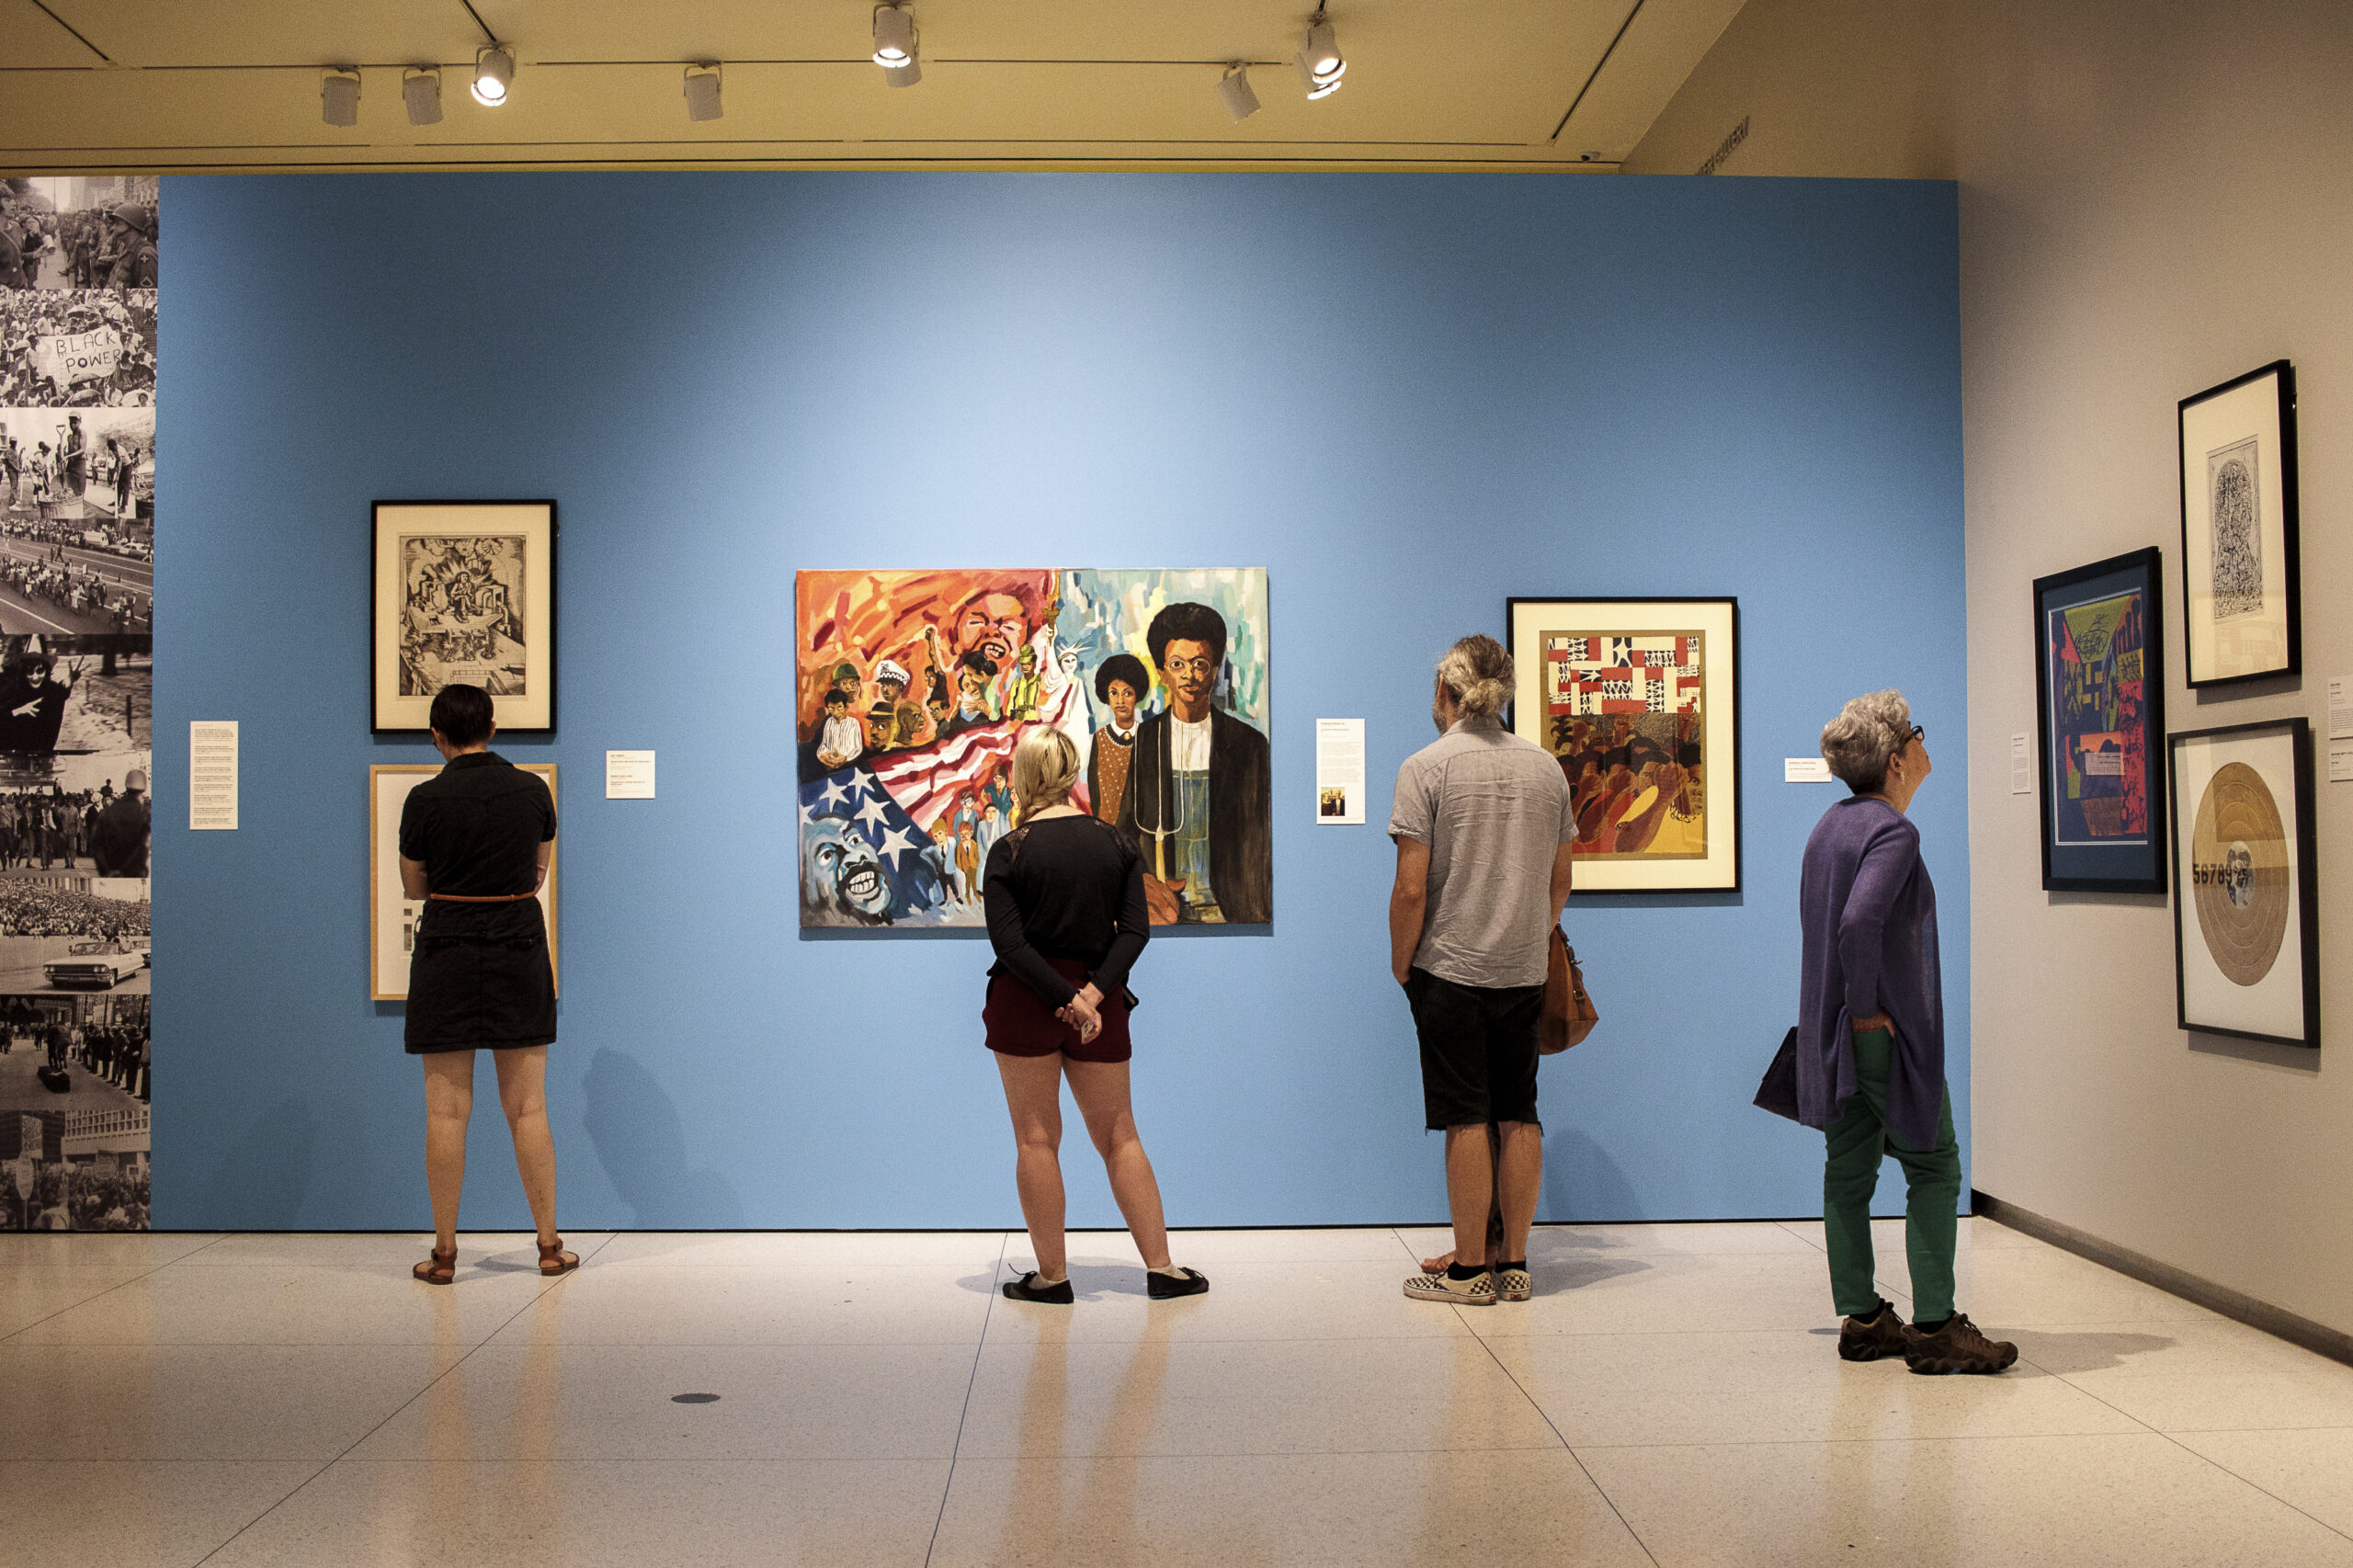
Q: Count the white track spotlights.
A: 9